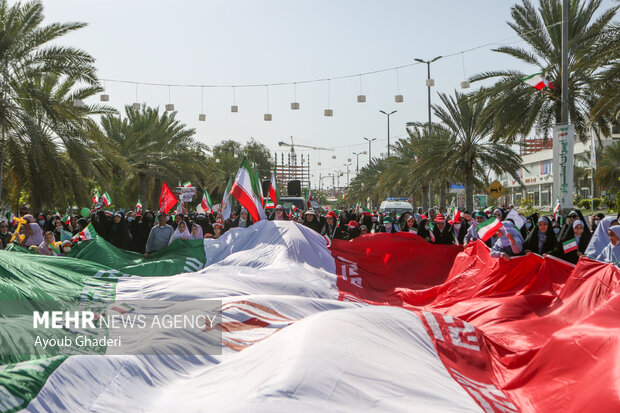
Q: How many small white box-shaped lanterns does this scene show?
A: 13